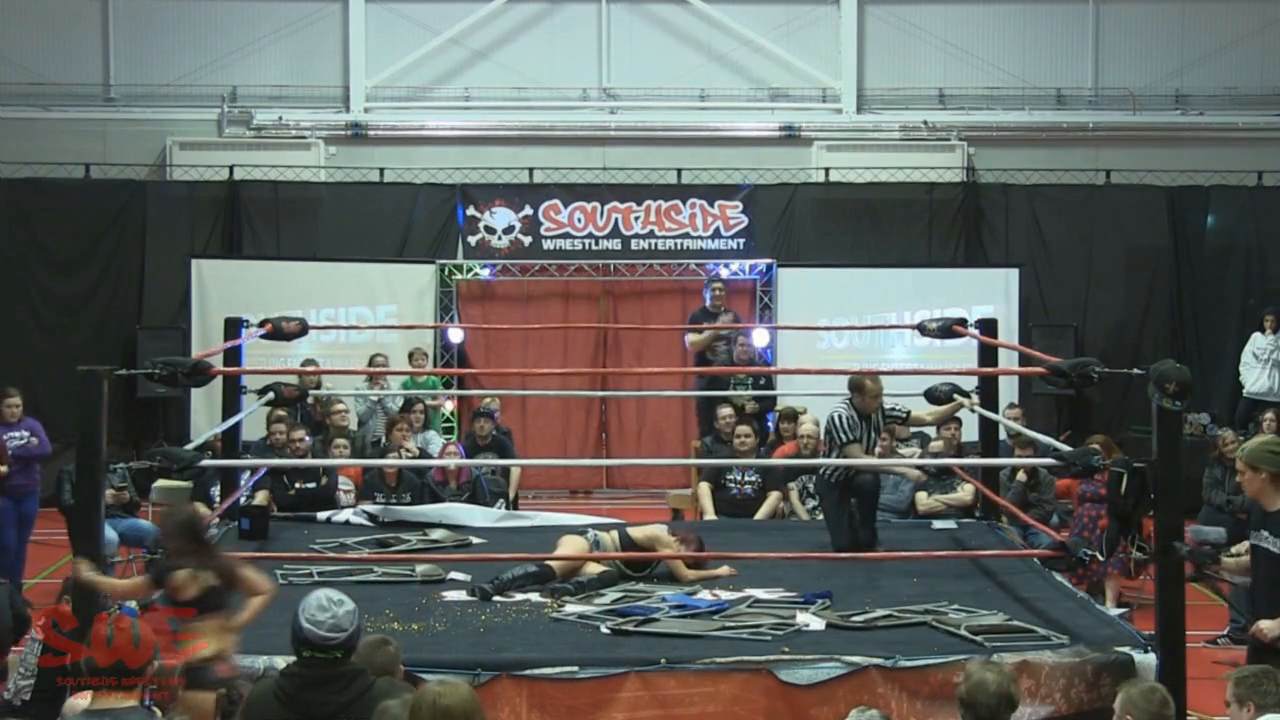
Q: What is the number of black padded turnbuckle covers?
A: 9